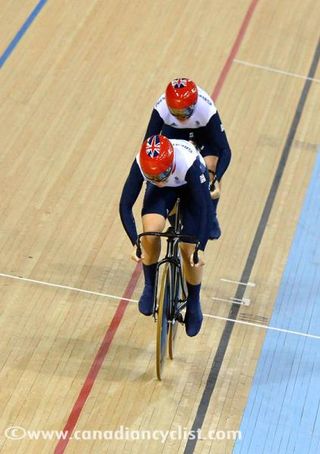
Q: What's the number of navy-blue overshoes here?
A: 3